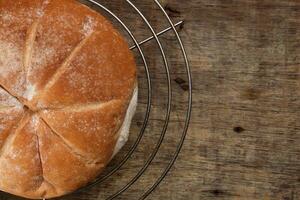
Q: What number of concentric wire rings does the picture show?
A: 3